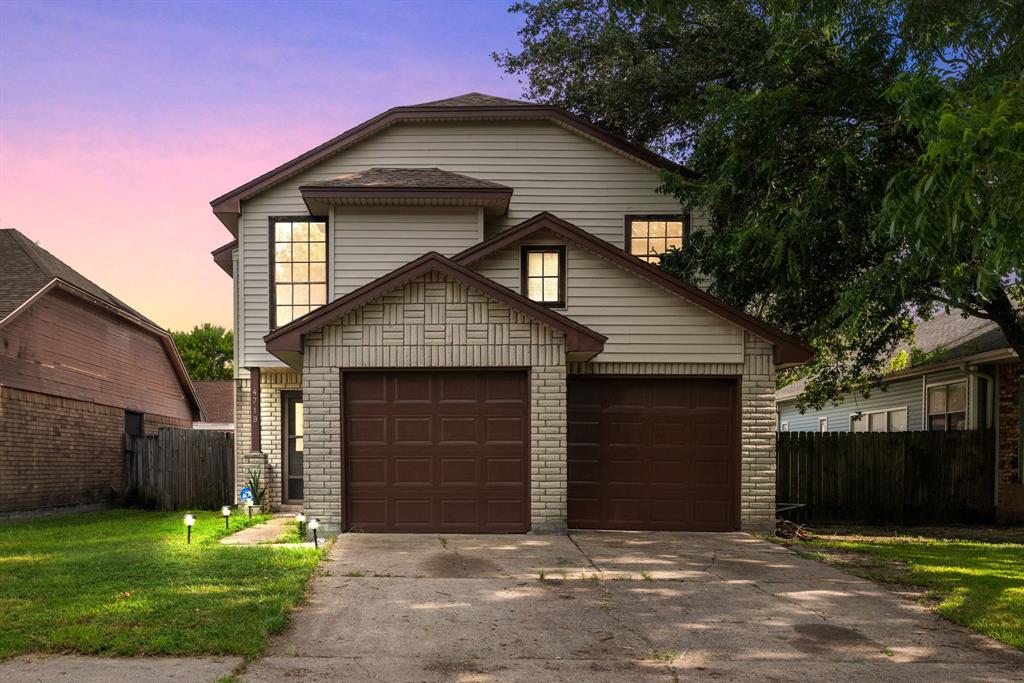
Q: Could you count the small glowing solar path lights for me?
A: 5